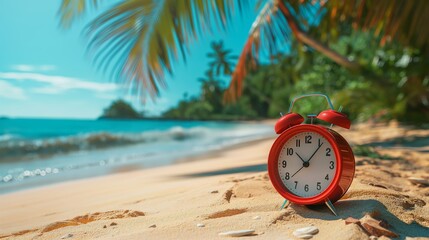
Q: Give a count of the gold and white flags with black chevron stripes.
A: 0